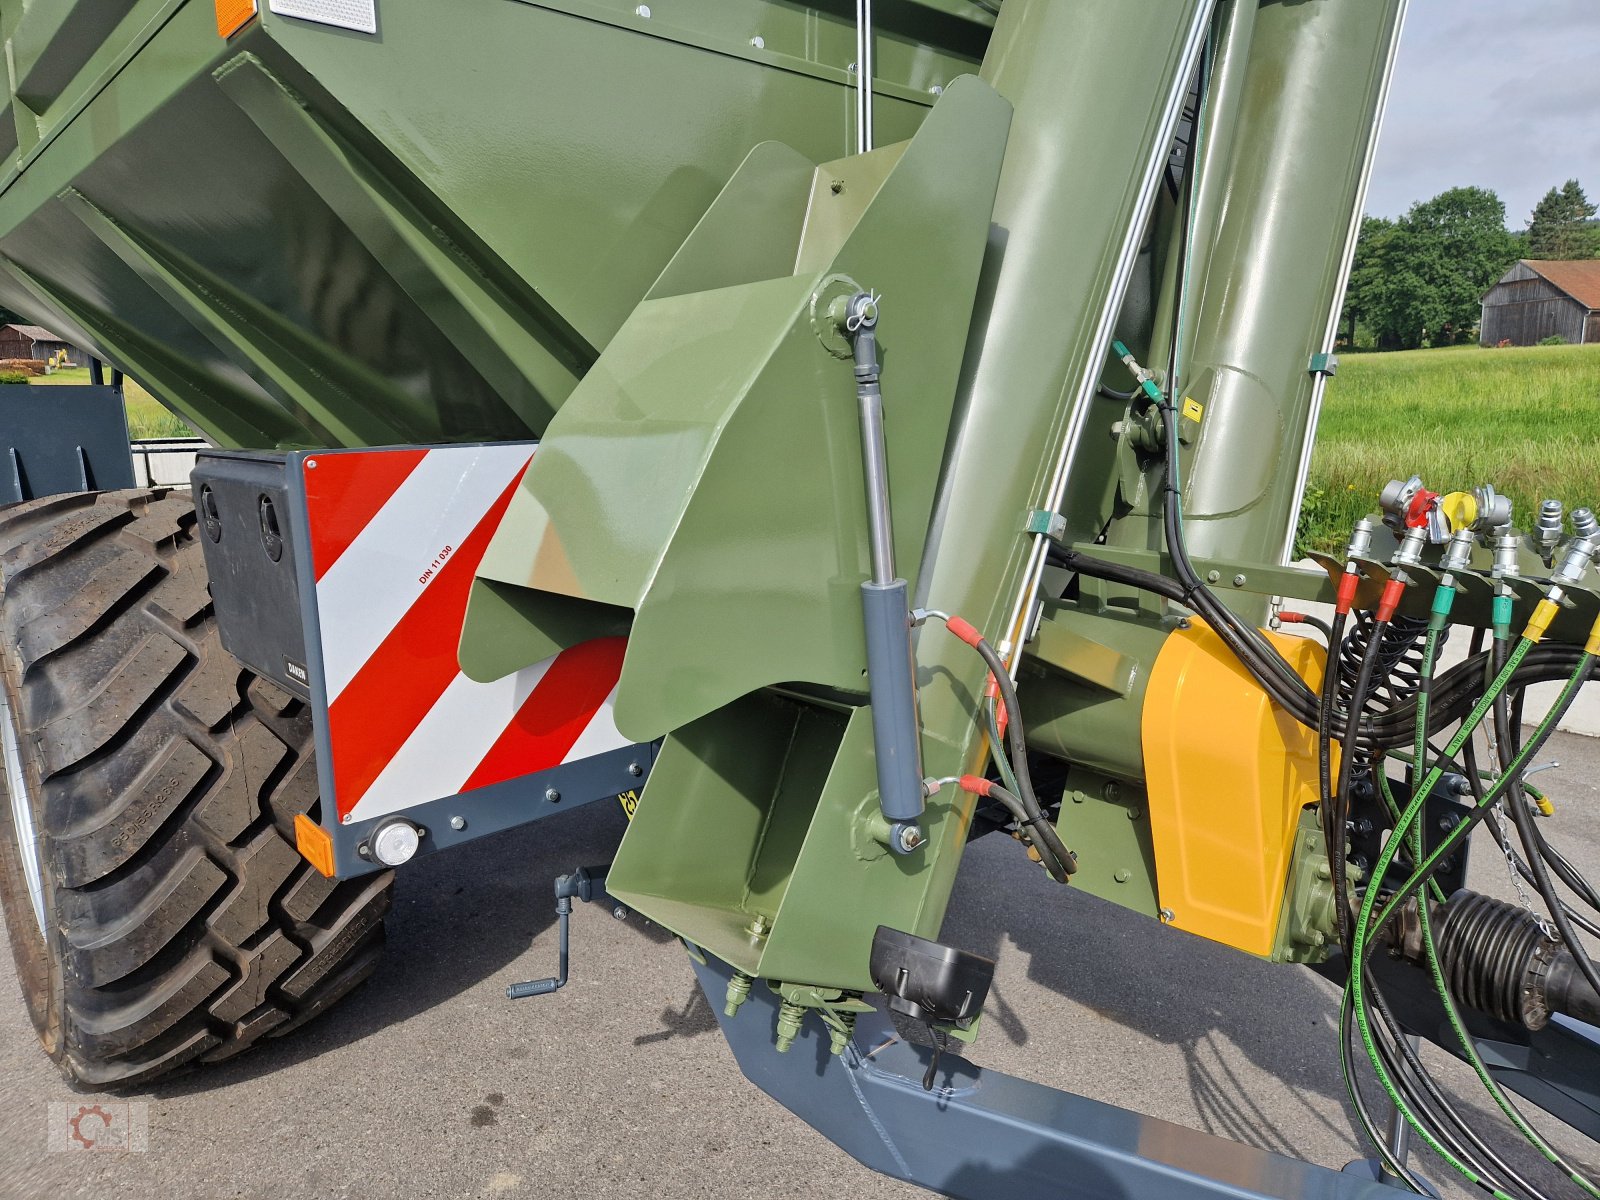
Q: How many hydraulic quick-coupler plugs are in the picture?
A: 7